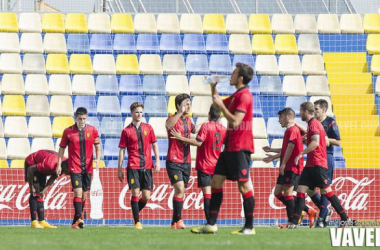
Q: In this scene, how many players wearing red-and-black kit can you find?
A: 8